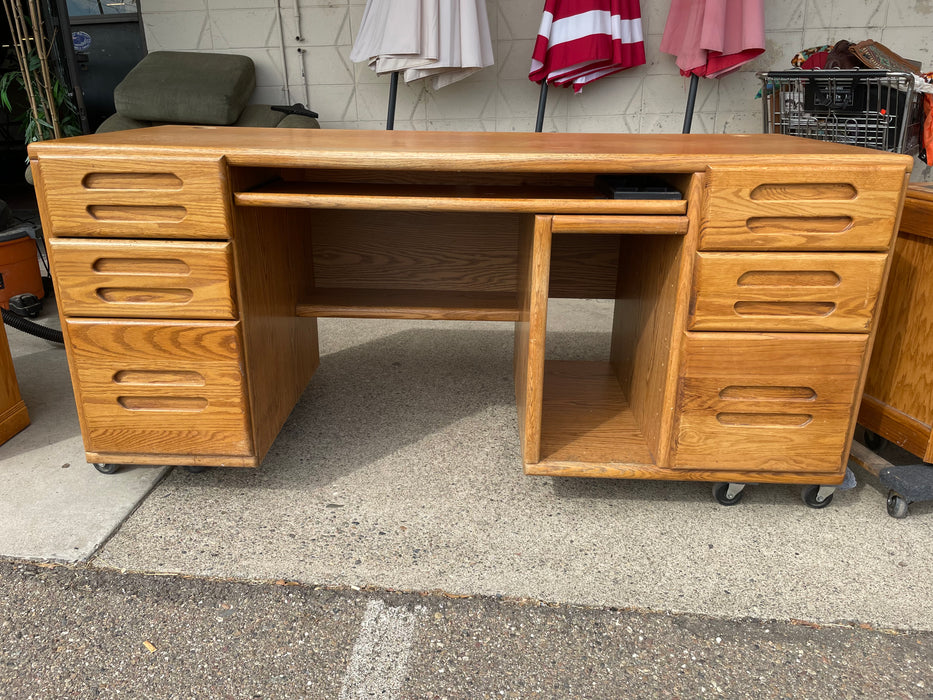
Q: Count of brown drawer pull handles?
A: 12